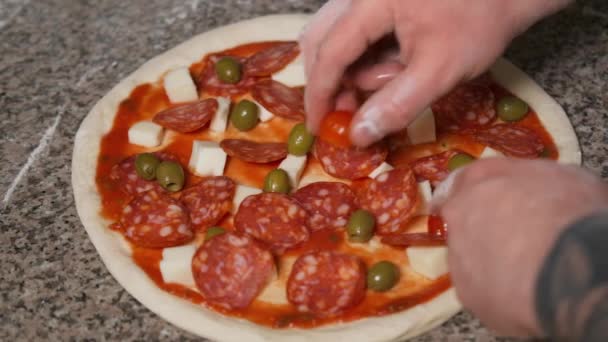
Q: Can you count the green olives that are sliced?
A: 0